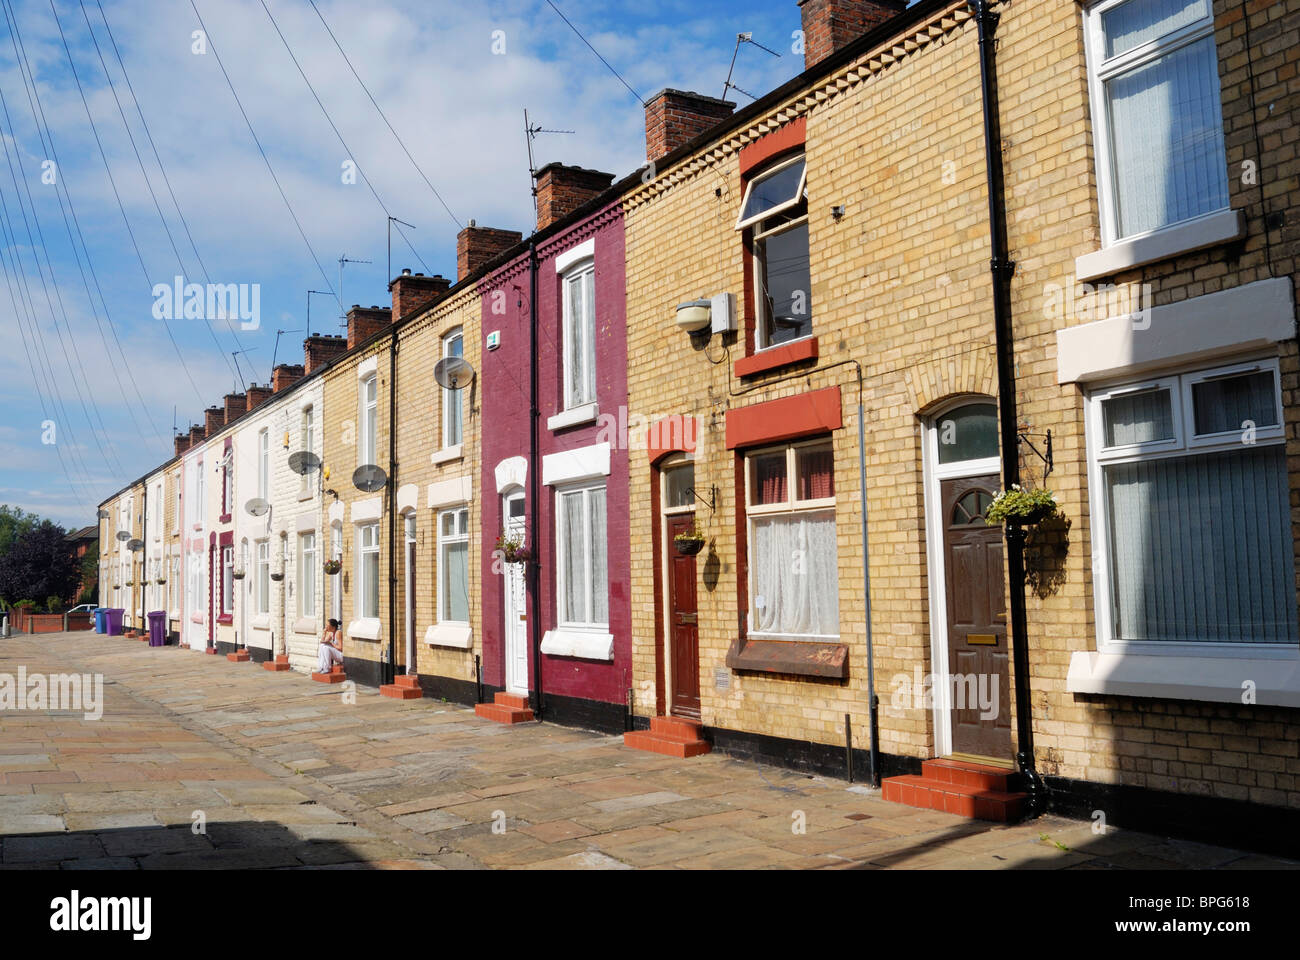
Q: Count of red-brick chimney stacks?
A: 13